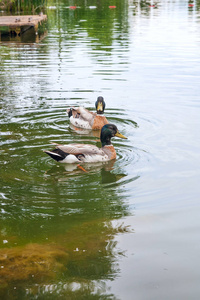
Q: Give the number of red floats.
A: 4